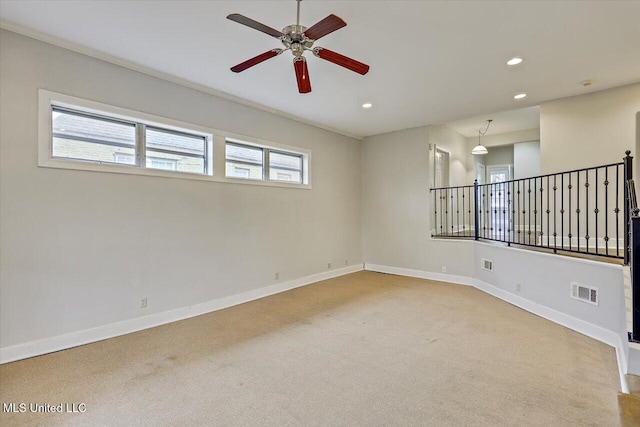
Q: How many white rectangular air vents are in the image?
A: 2